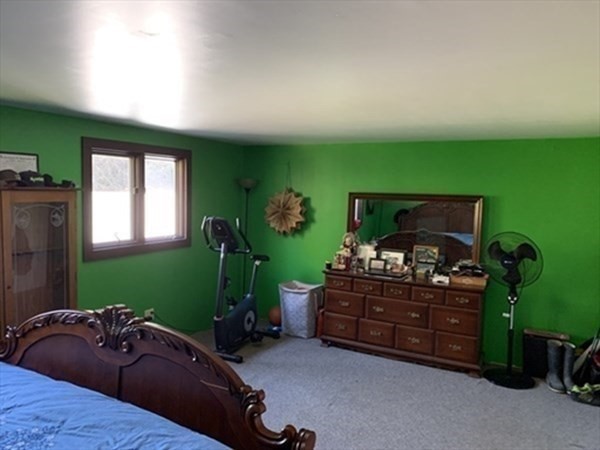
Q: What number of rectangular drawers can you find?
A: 12